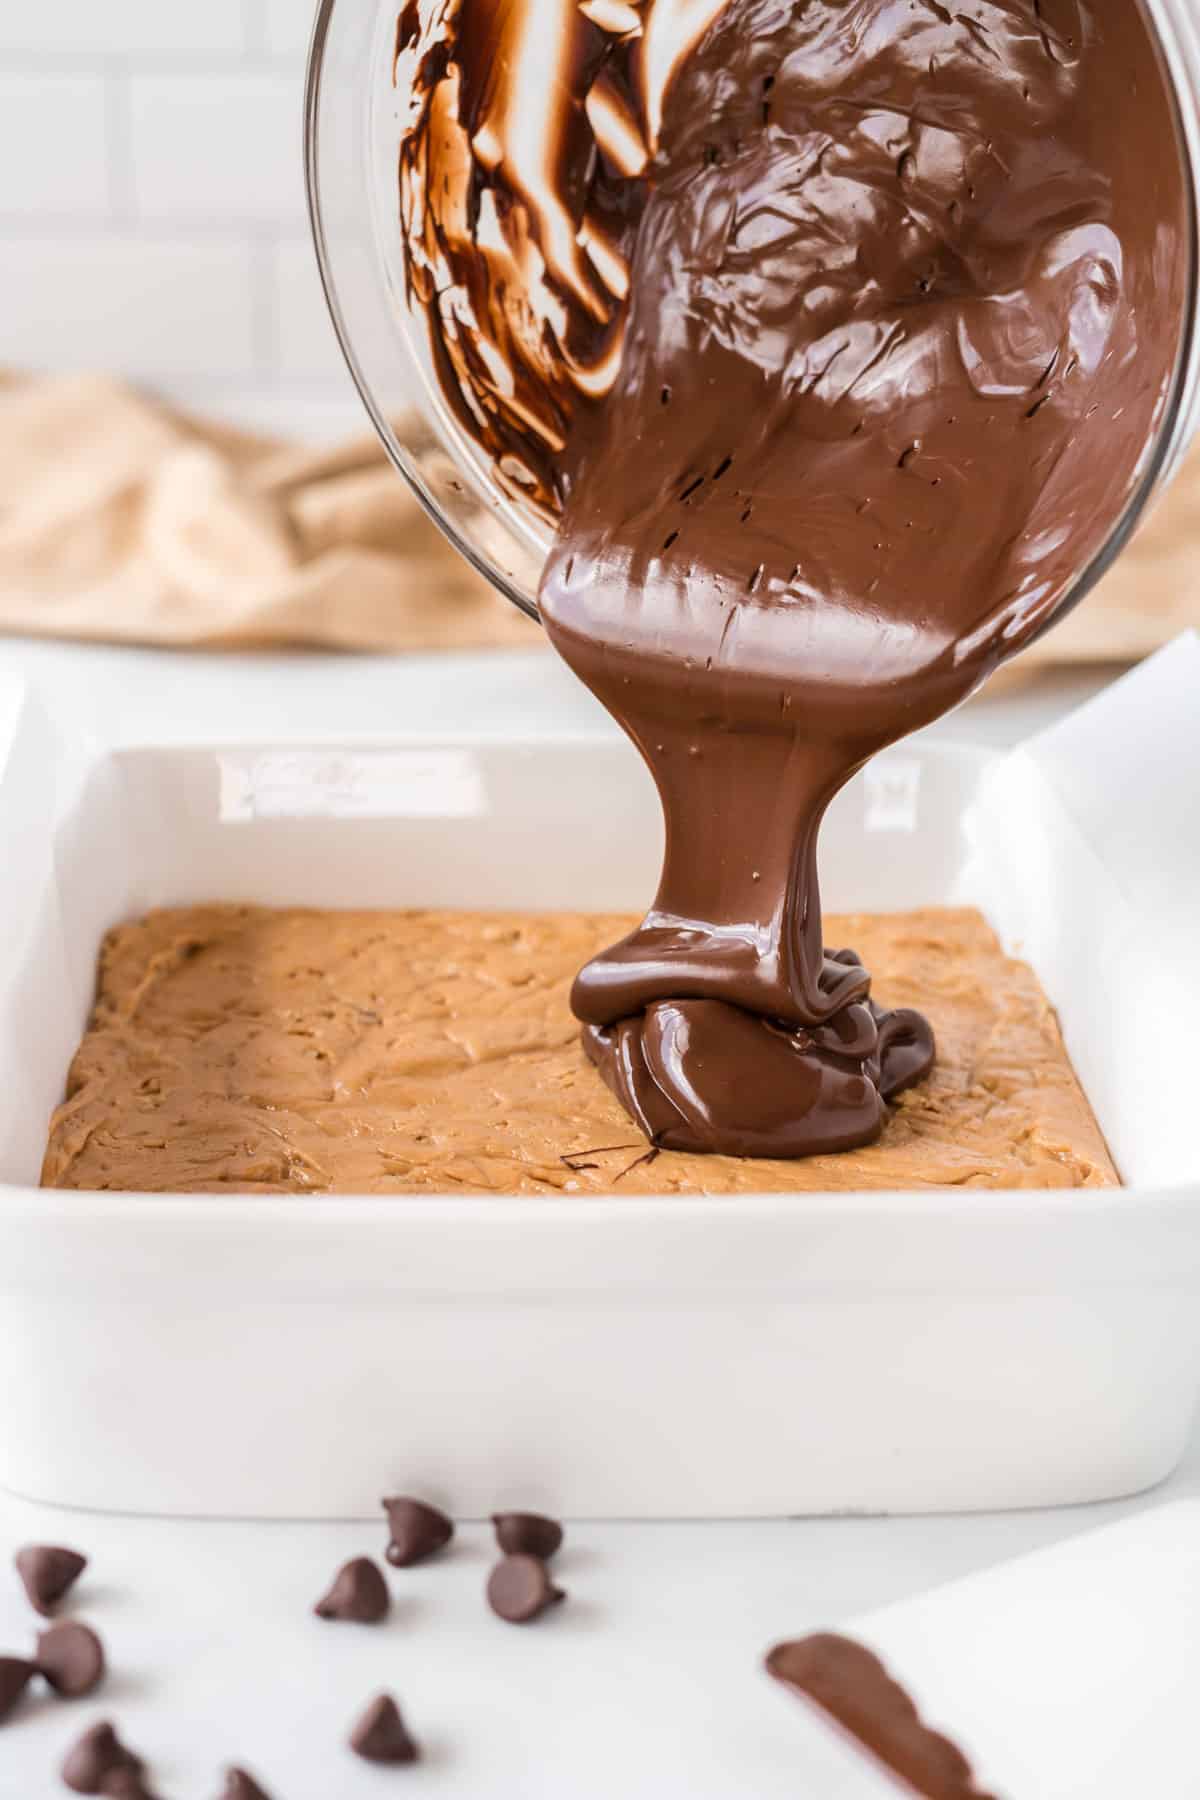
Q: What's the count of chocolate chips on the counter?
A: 11